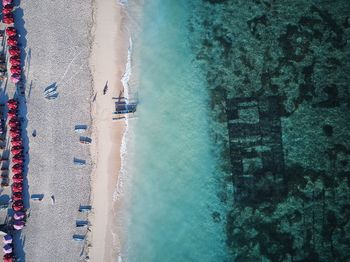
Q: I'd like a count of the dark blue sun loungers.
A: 7